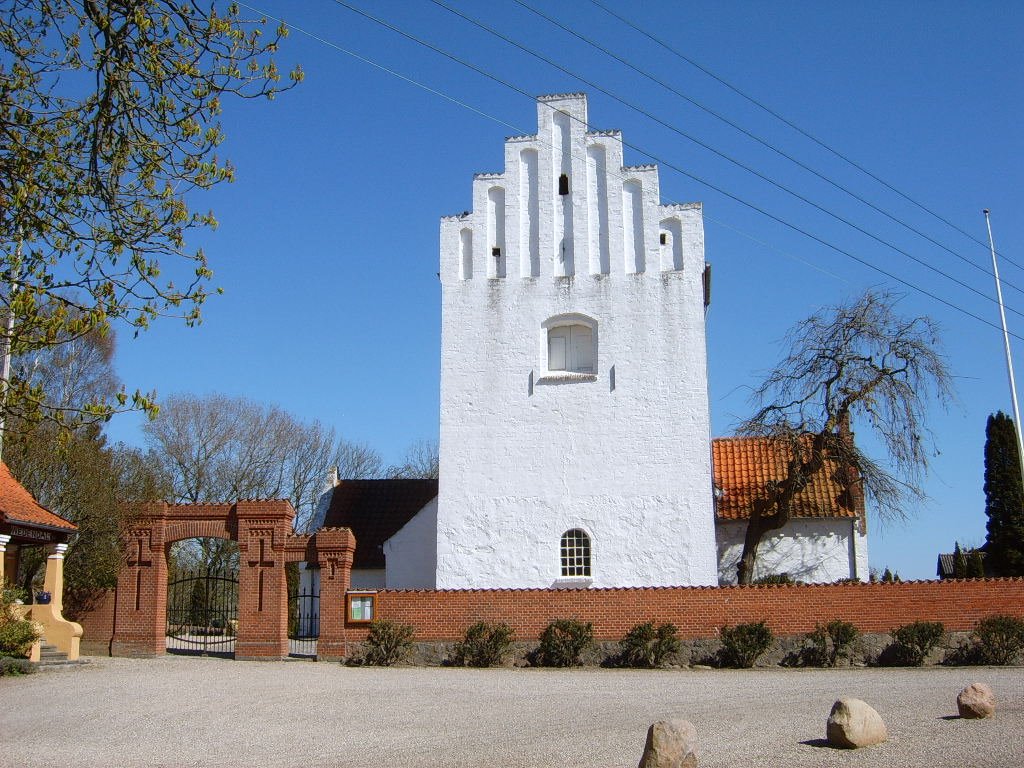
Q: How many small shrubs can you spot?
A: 8